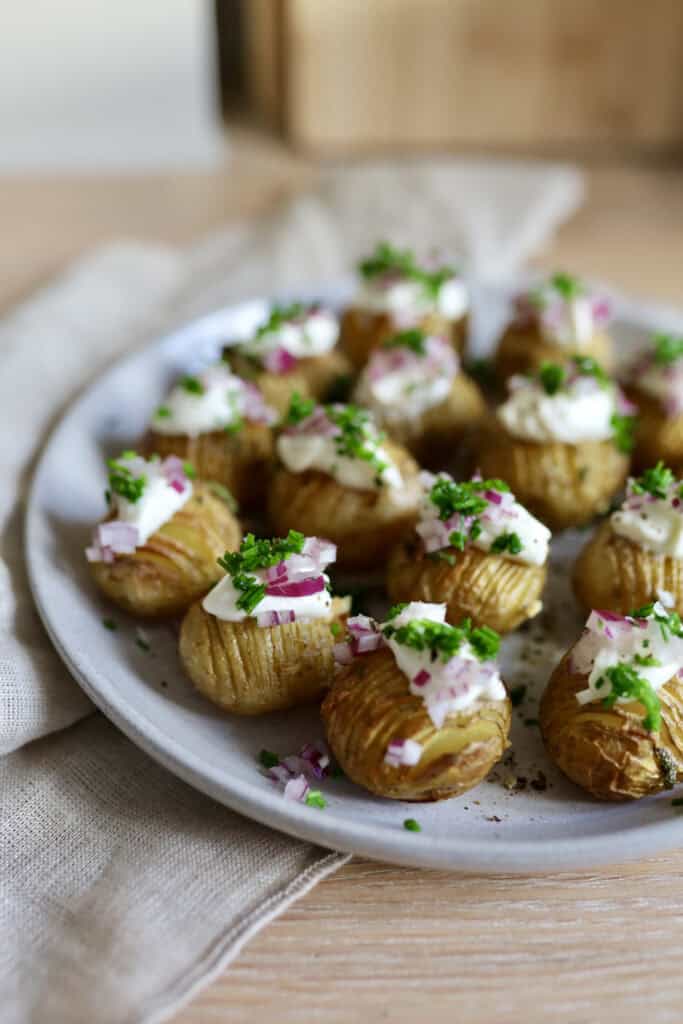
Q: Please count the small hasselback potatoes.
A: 14